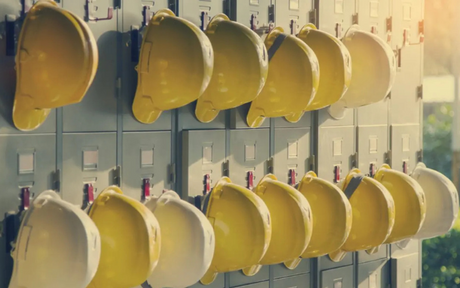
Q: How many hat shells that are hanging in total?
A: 15